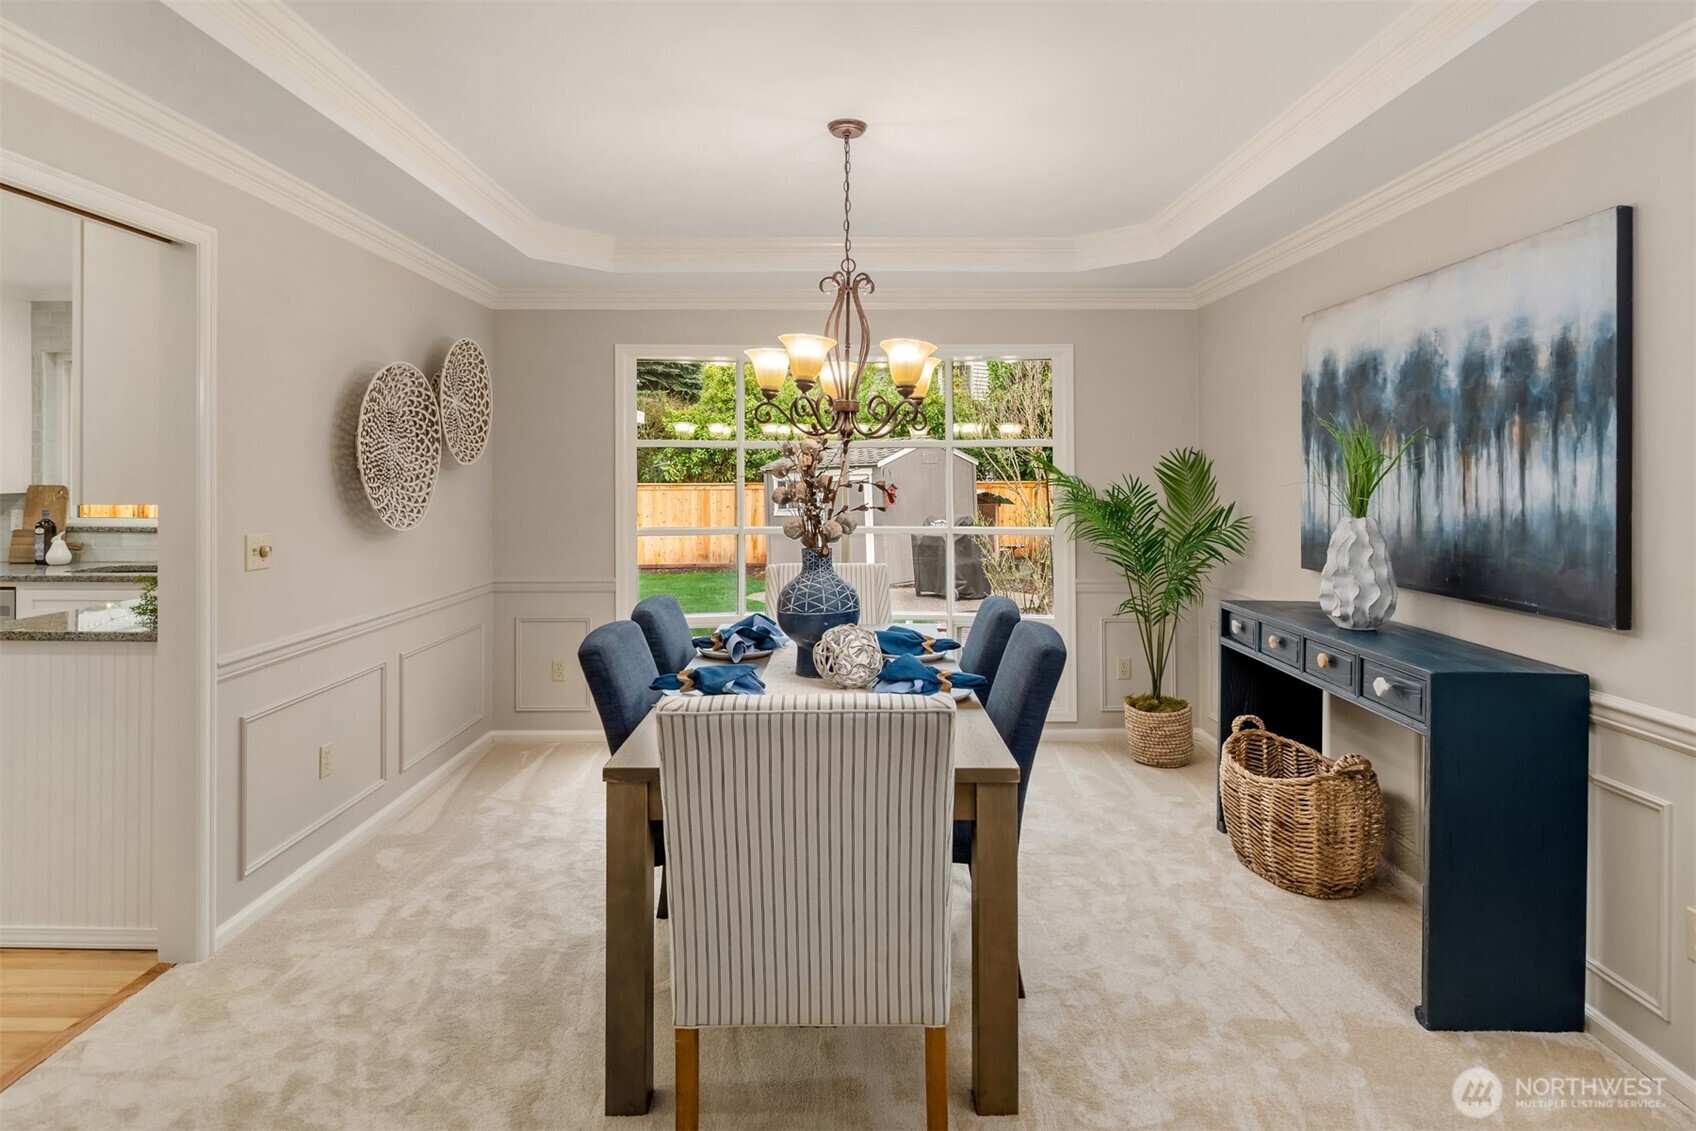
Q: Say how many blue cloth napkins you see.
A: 4